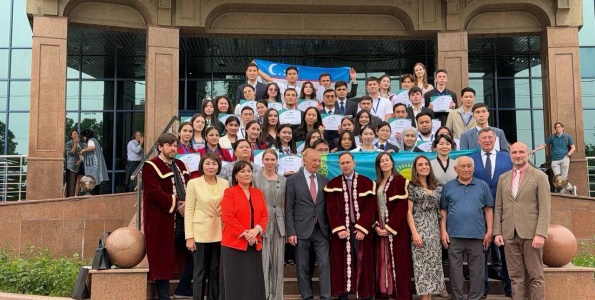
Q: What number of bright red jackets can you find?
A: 1